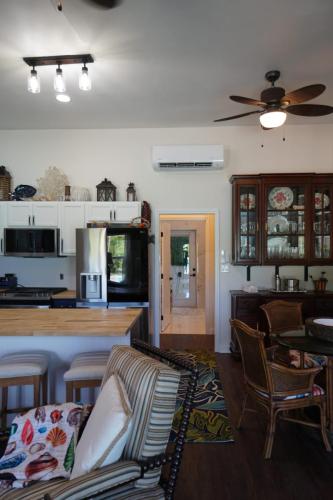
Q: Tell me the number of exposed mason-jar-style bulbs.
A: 3